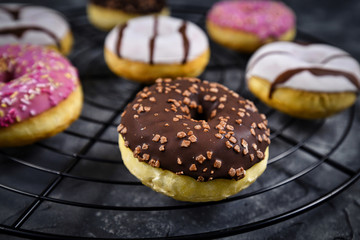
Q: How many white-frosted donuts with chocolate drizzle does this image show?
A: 3